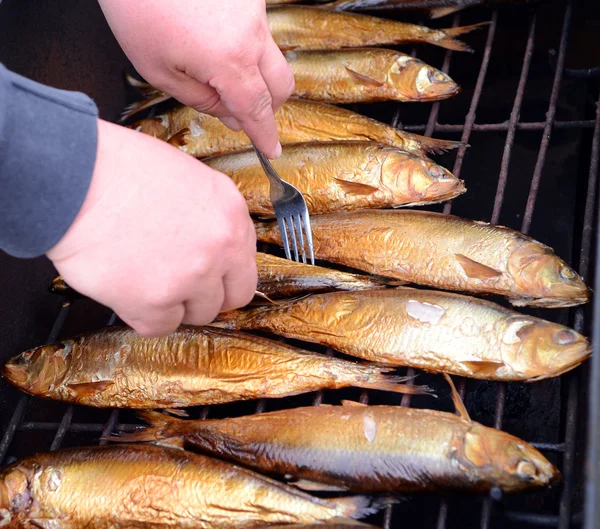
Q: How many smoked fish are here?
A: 11